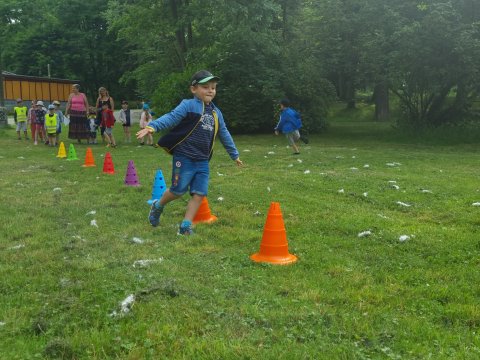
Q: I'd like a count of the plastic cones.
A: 8